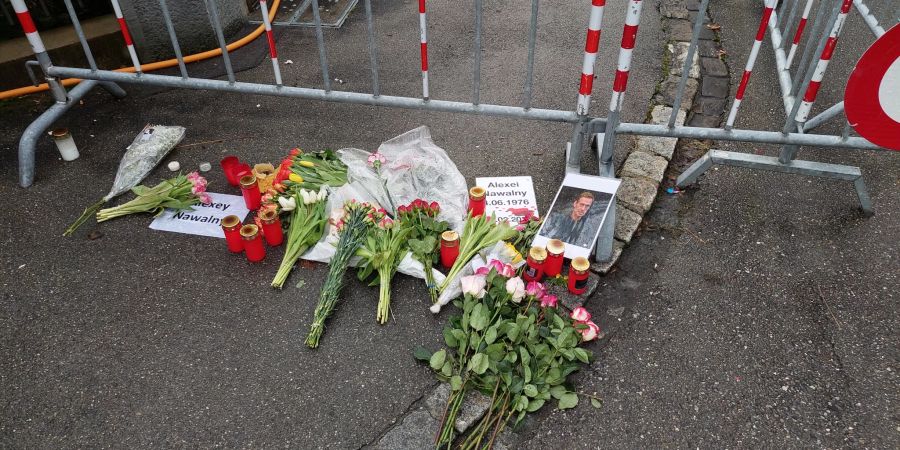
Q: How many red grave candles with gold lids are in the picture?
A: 9